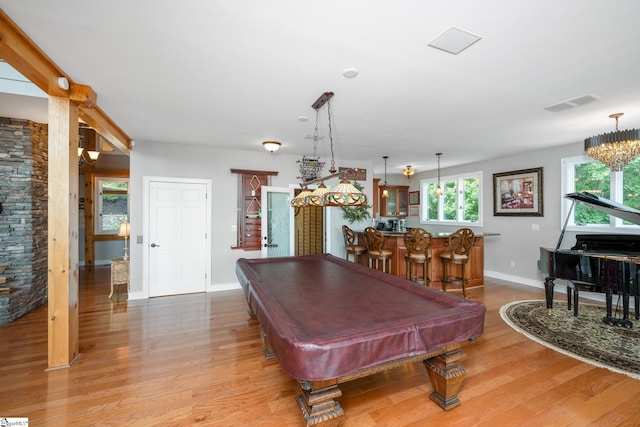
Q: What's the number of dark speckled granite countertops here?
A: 1